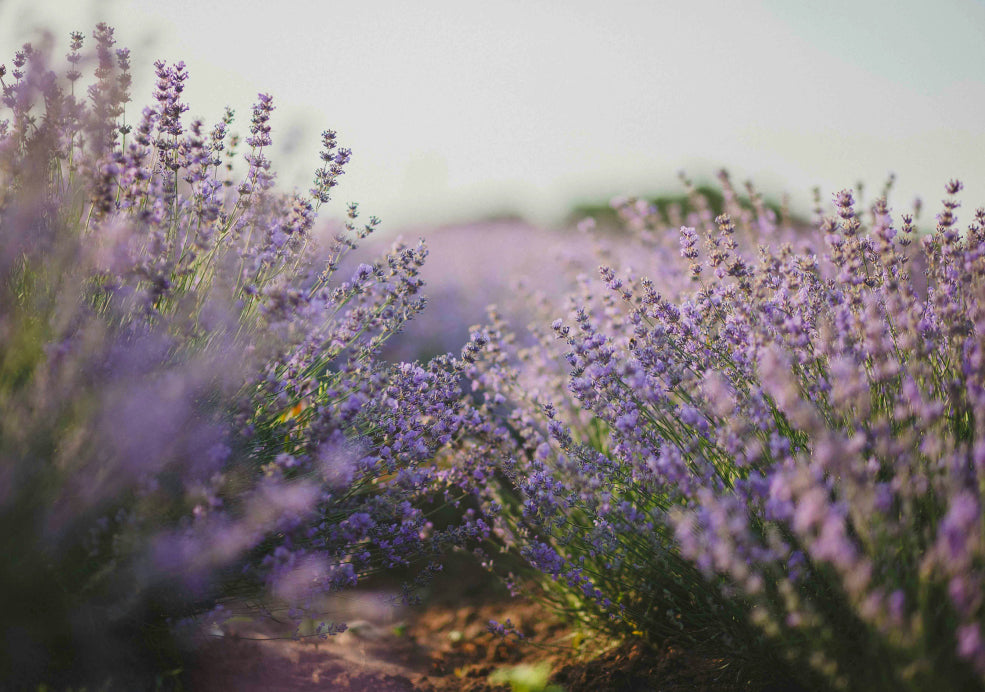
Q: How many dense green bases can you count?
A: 2